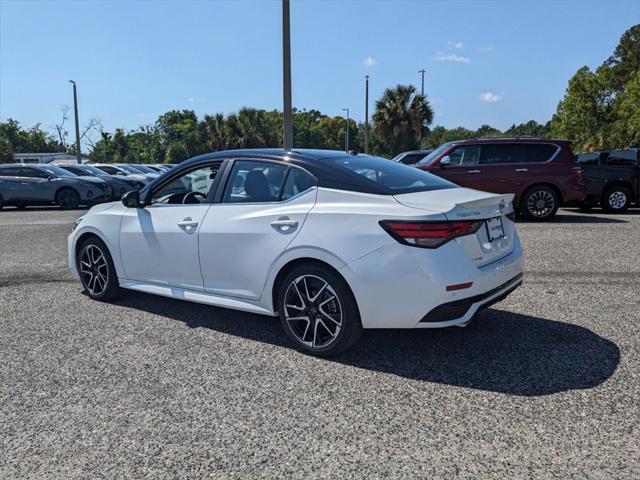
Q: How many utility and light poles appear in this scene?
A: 5